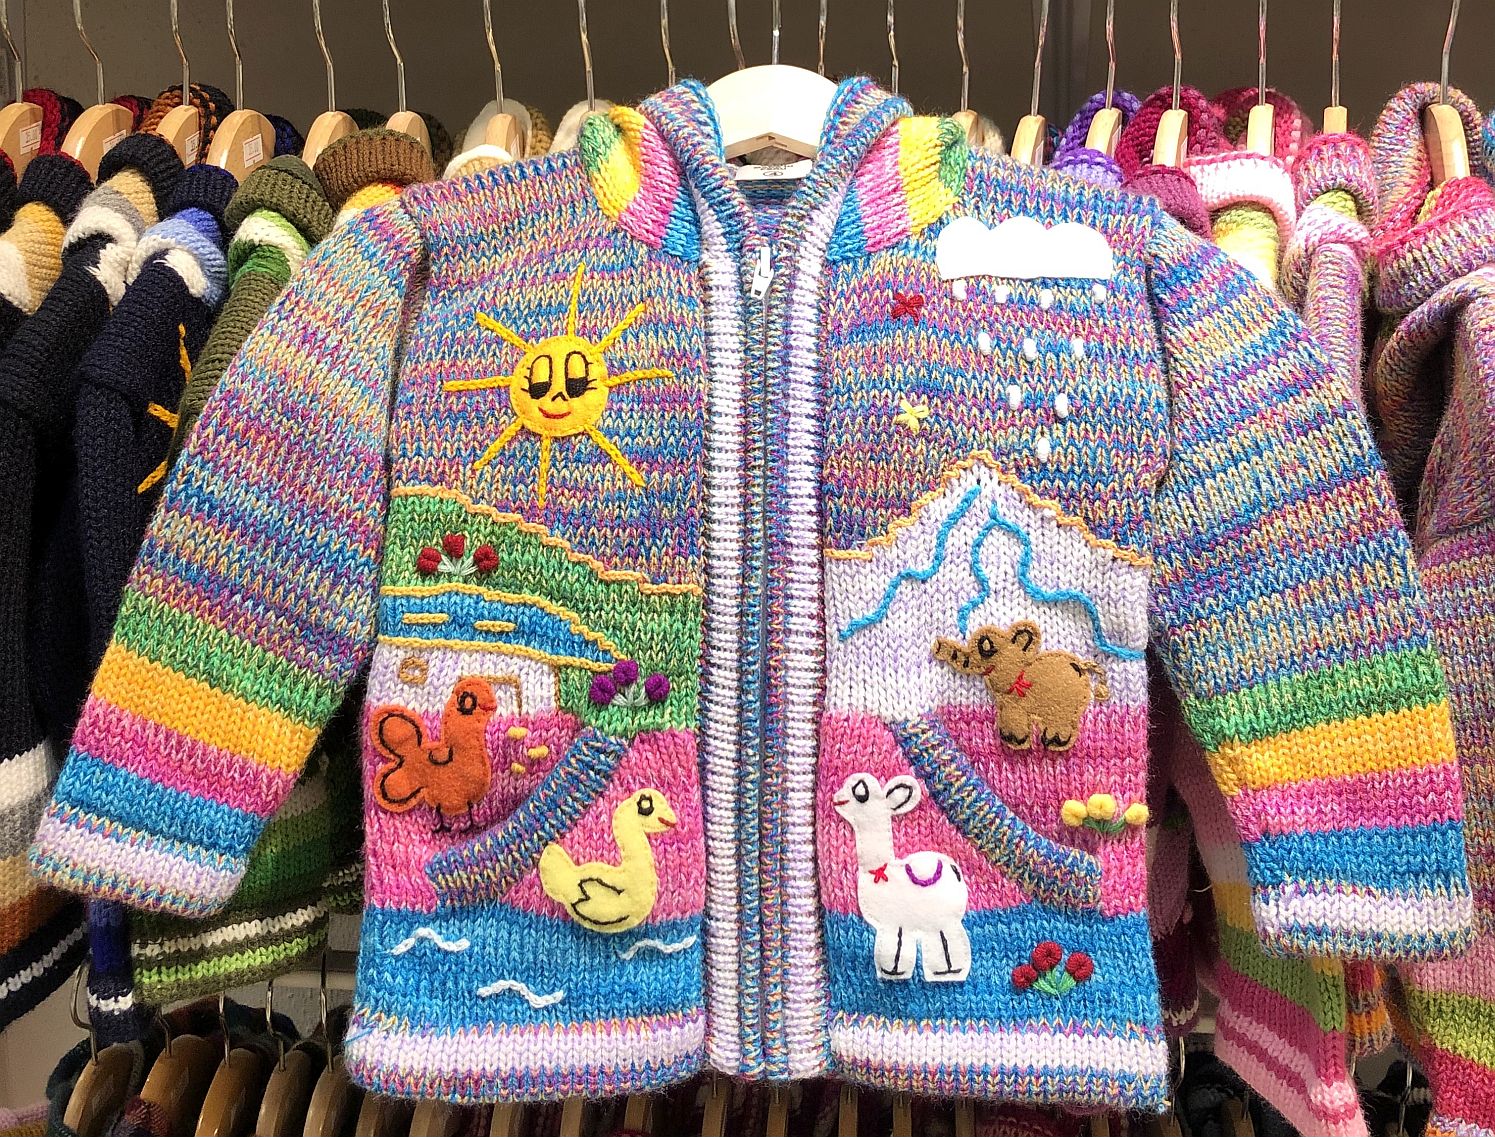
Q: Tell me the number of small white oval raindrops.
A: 10